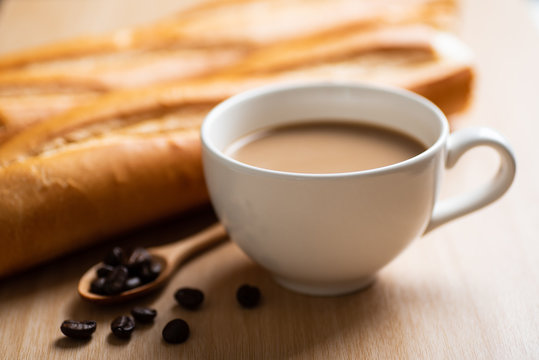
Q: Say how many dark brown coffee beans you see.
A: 14